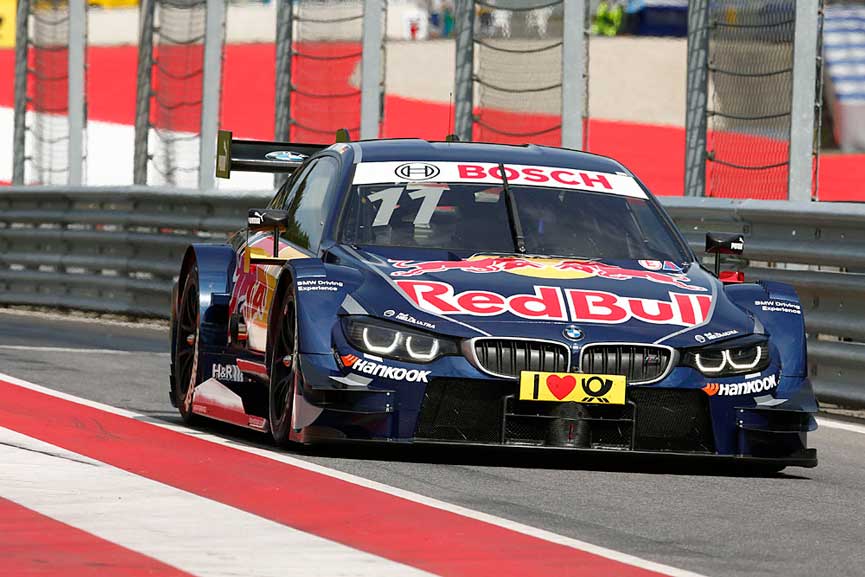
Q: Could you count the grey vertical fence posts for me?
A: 10